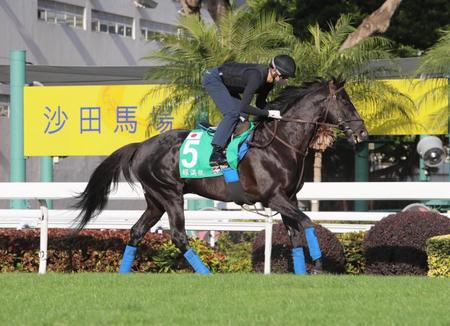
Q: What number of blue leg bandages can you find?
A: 4